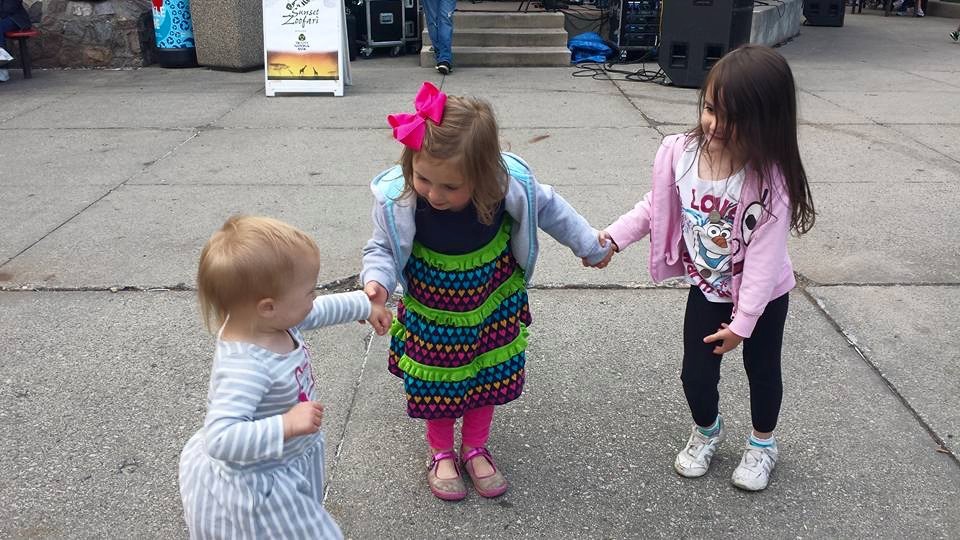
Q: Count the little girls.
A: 3